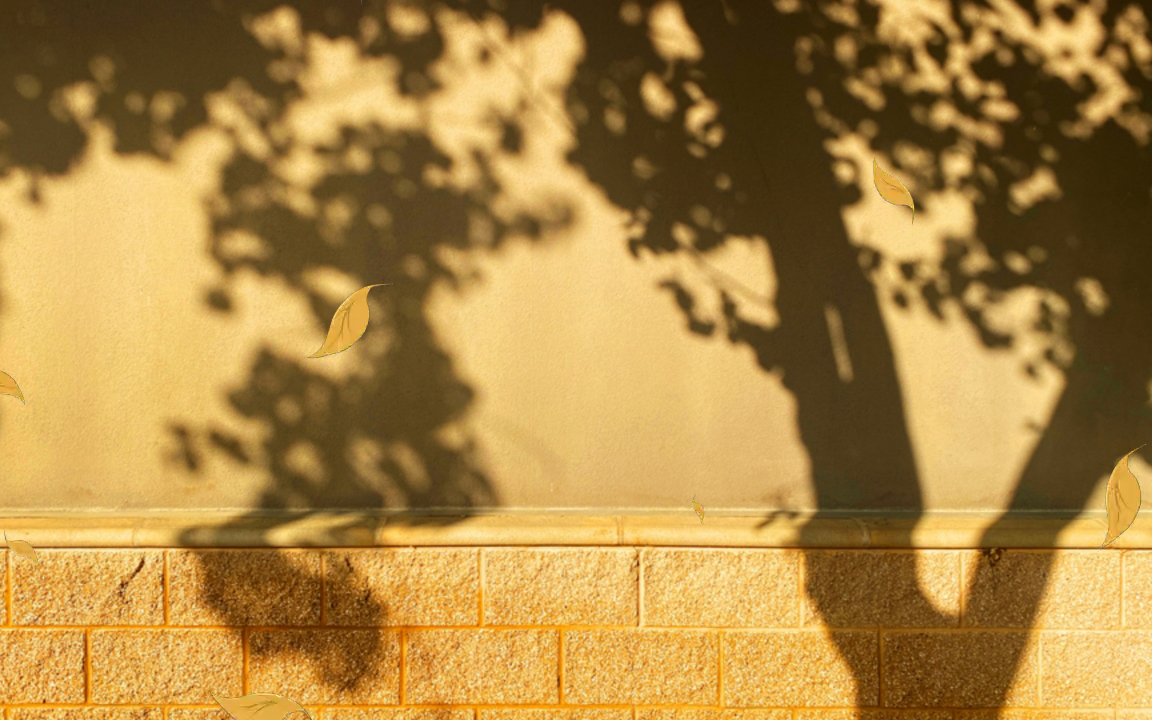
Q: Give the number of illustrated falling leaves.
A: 7